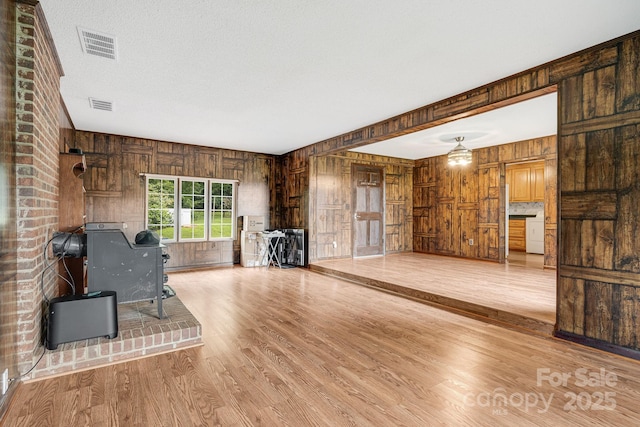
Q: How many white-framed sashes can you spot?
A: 3